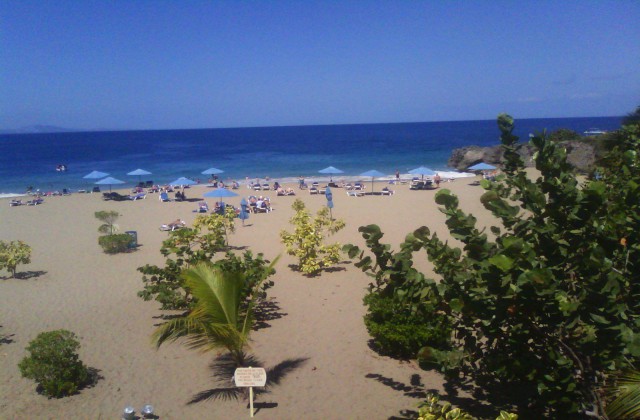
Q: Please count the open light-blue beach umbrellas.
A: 10